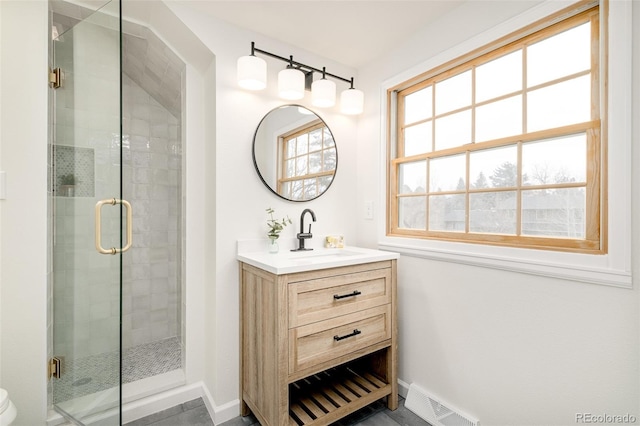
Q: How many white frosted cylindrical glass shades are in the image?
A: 4